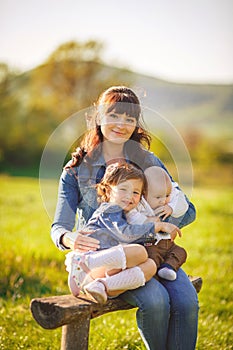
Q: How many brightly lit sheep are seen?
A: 0